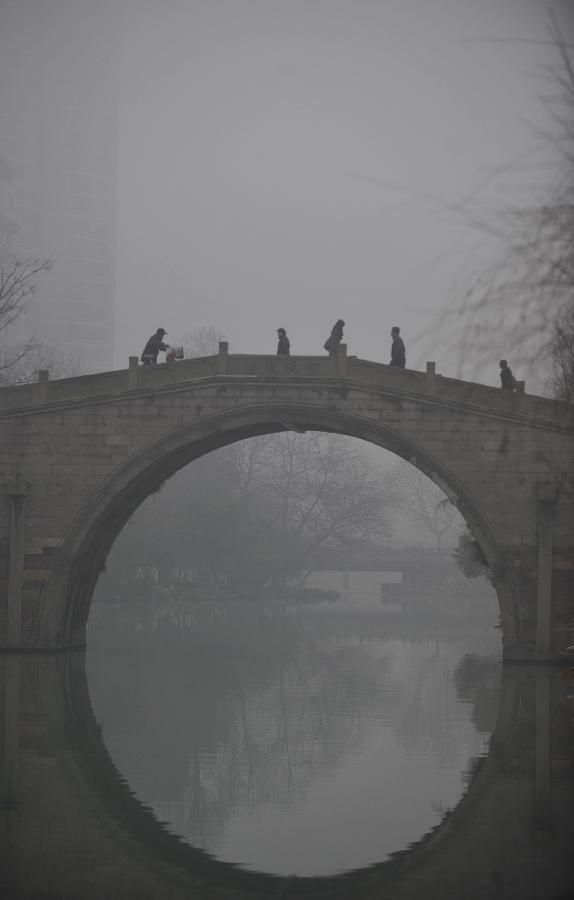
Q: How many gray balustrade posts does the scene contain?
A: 6